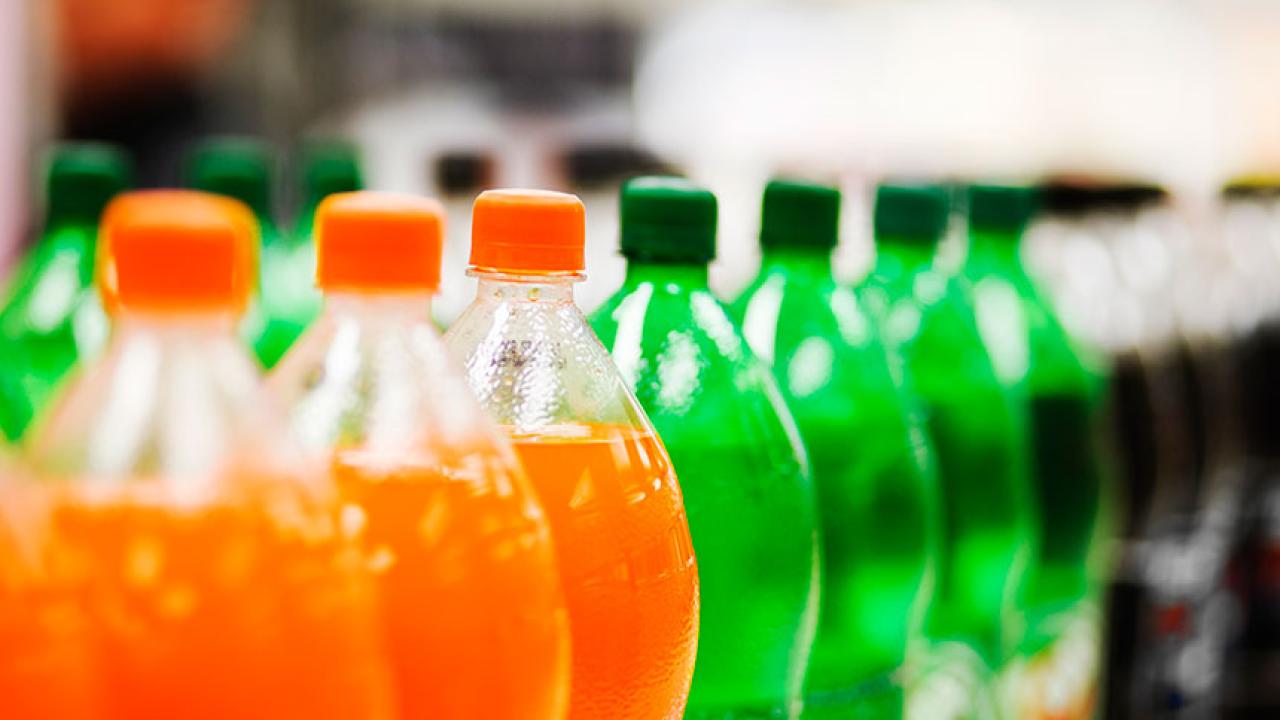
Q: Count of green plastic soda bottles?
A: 7